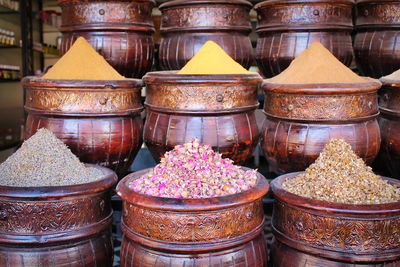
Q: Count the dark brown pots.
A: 11